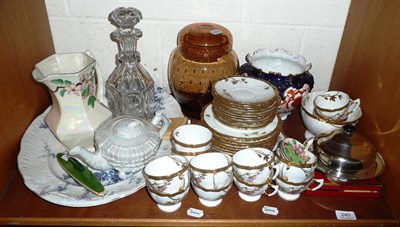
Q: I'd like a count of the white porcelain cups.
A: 12